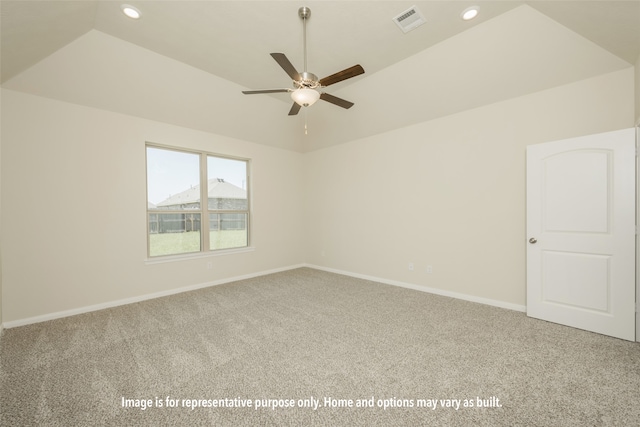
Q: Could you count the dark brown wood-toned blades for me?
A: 5